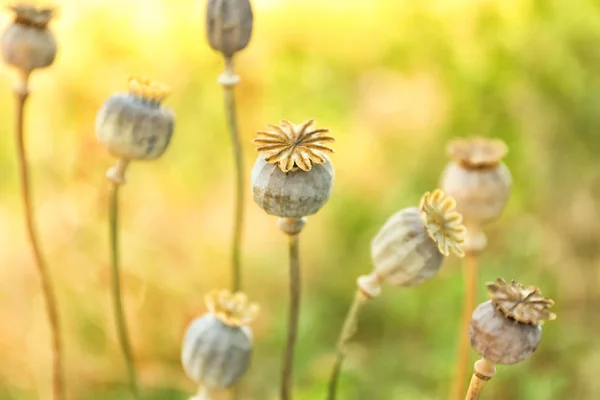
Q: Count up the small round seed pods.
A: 8